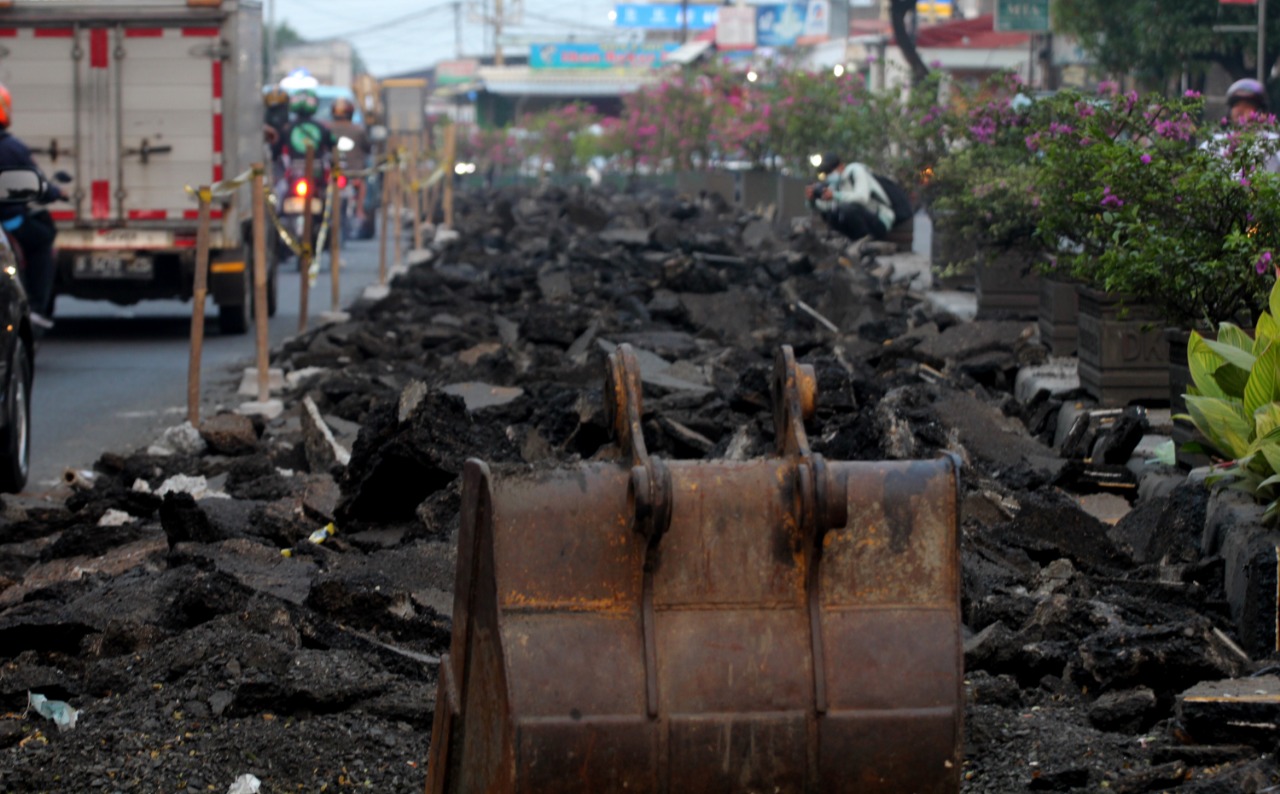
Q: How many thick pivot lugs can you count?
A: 2